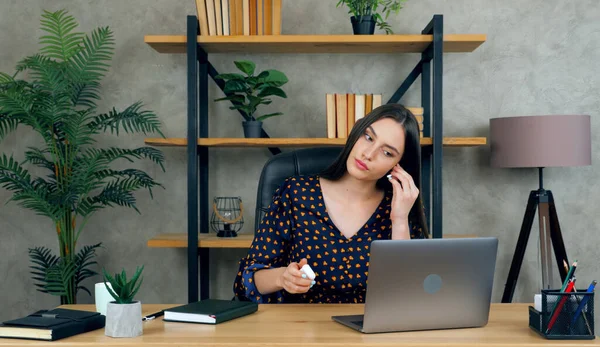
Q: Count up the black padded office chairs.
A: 1